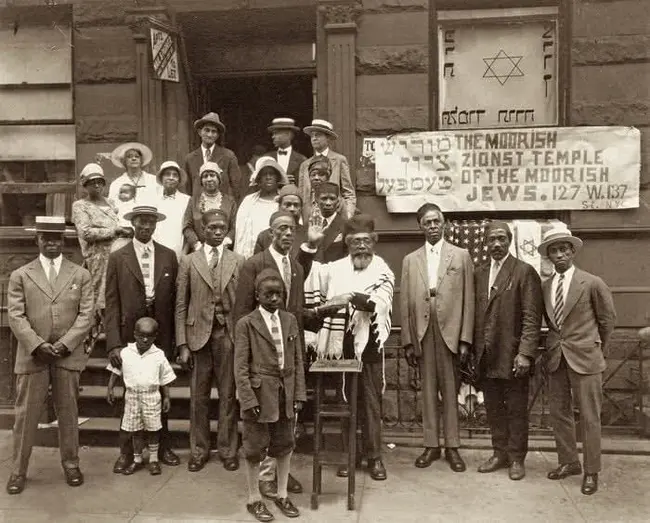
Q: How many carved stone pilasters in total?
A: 2